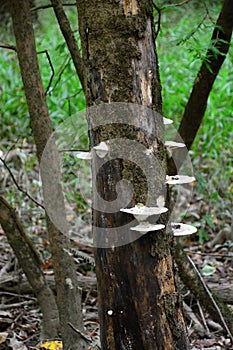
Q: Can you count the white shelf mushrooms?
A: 8